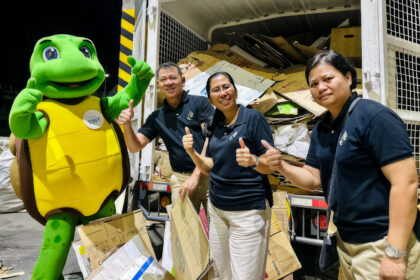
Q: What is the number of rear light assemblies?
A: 2